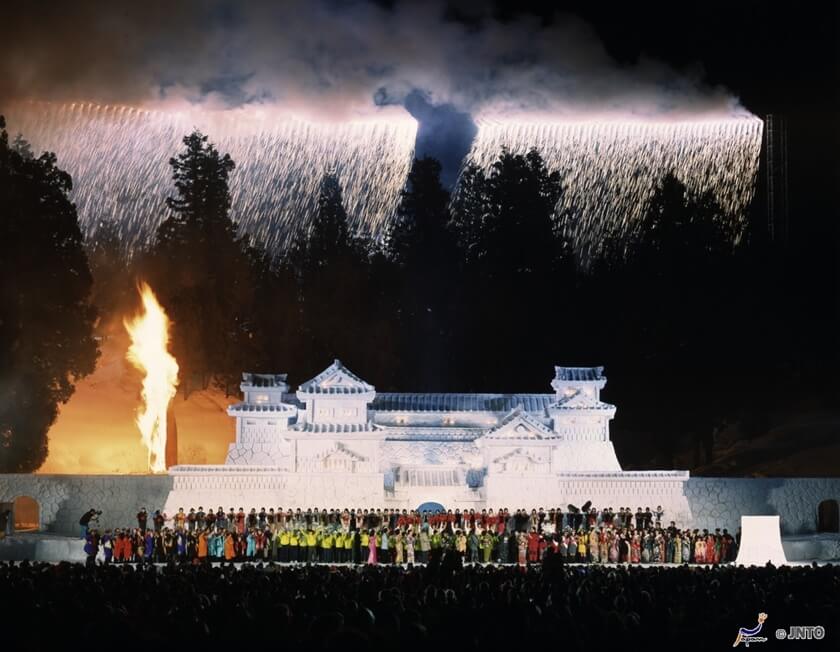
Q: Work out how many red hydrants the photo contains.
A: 0